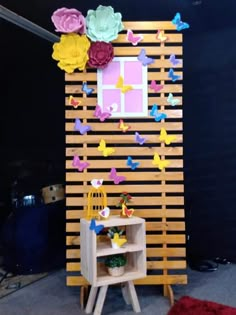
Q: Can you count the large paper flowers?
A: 4